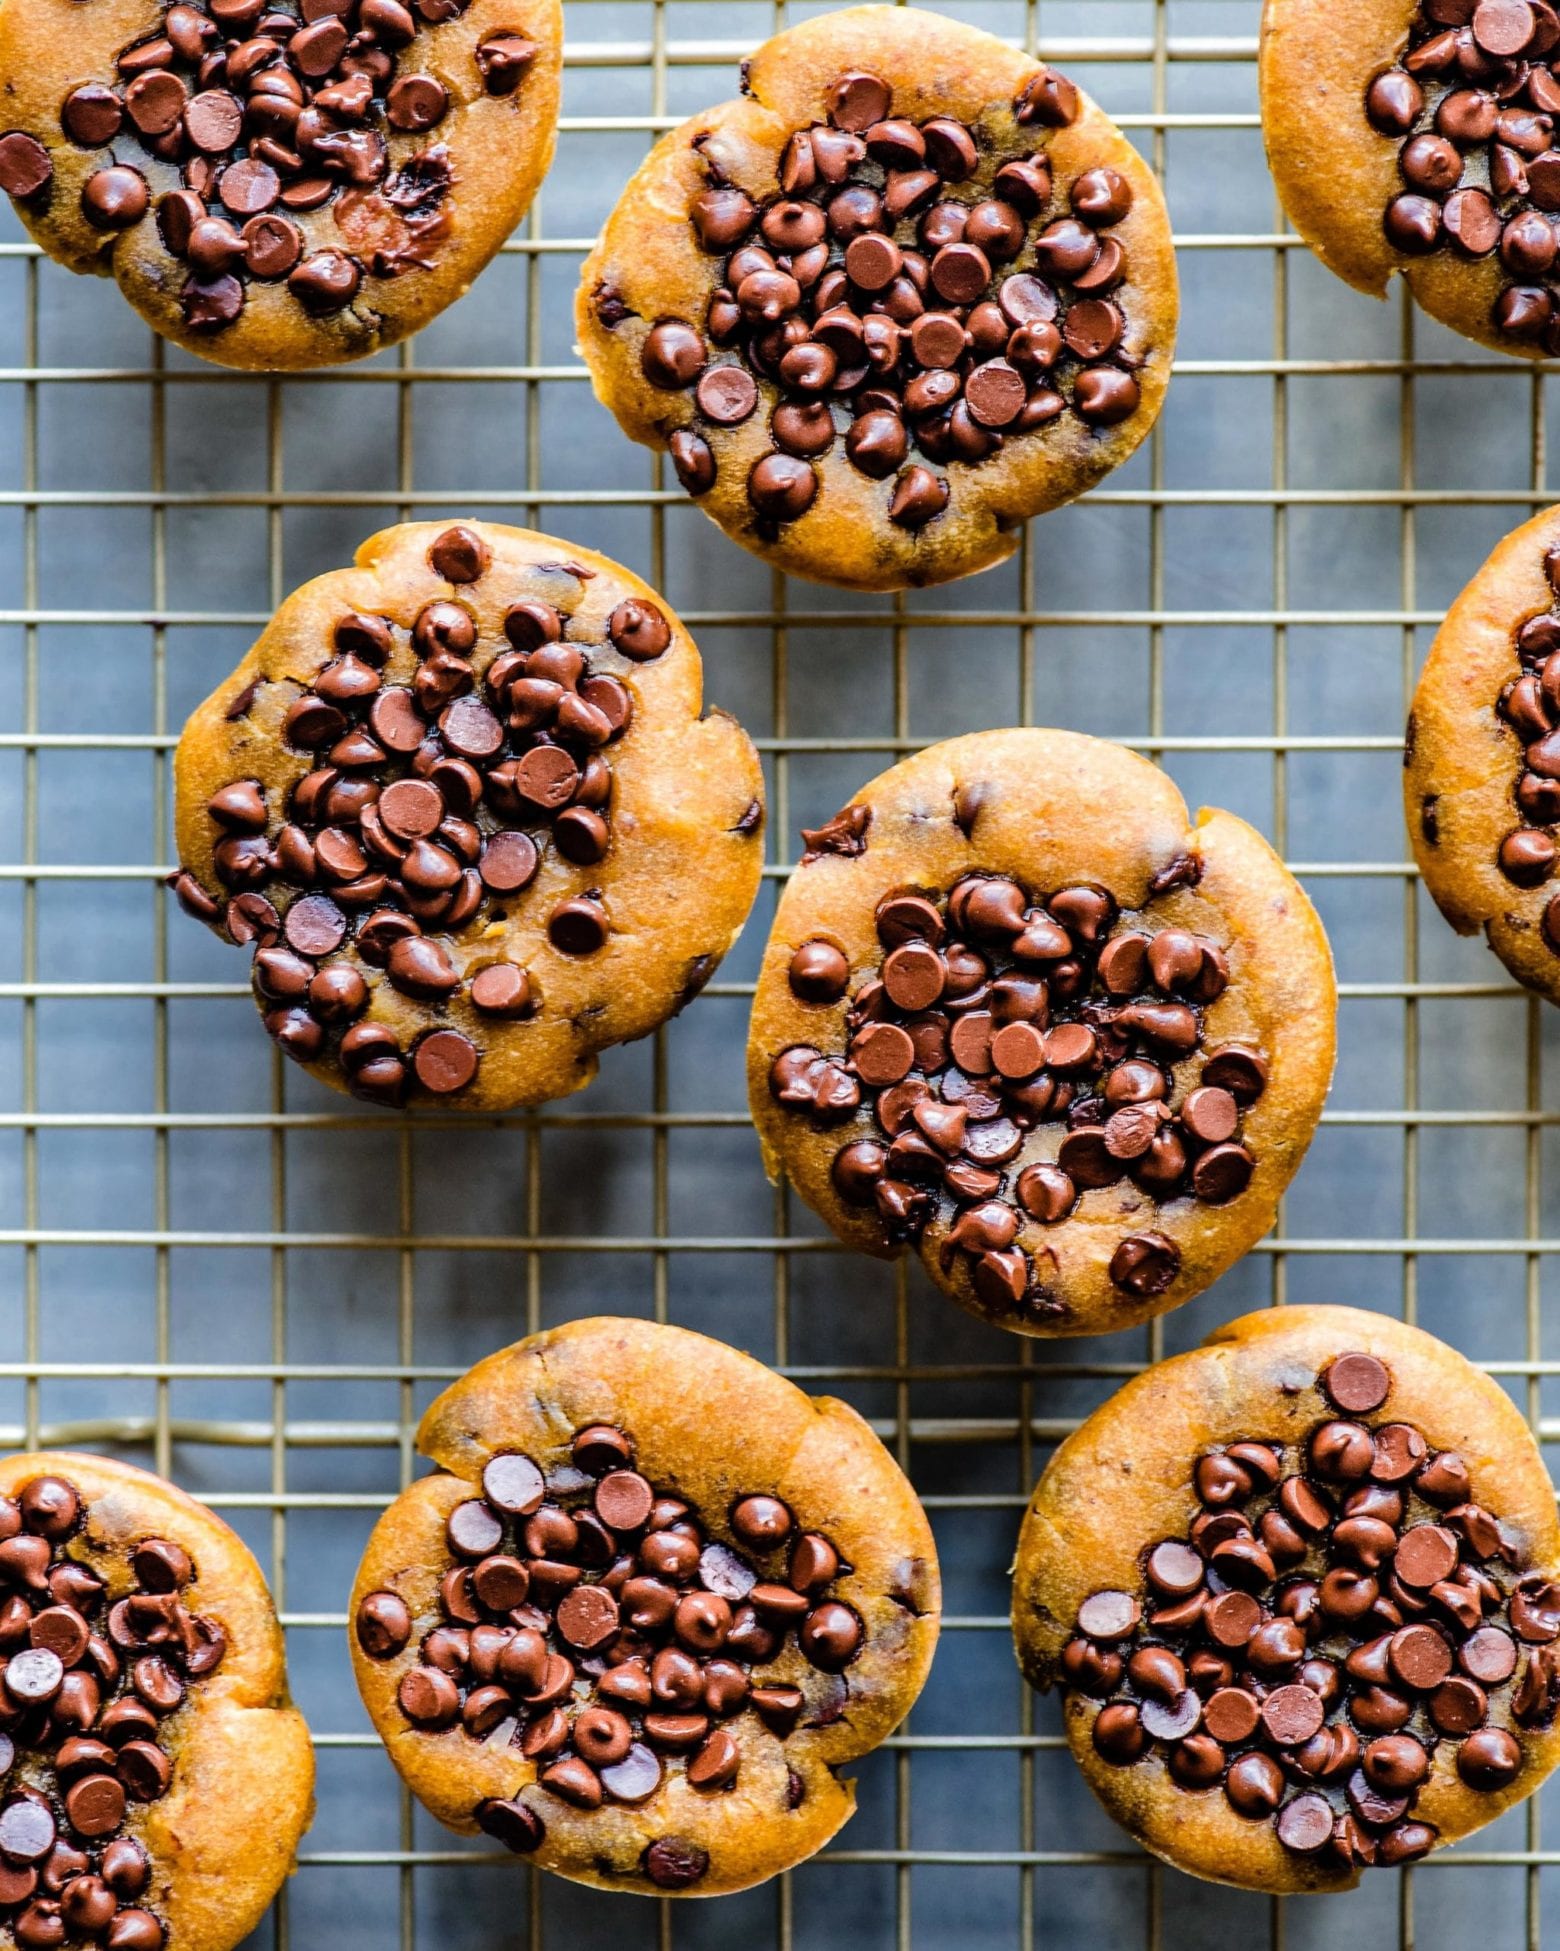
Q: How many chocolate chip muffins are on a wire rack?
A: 9